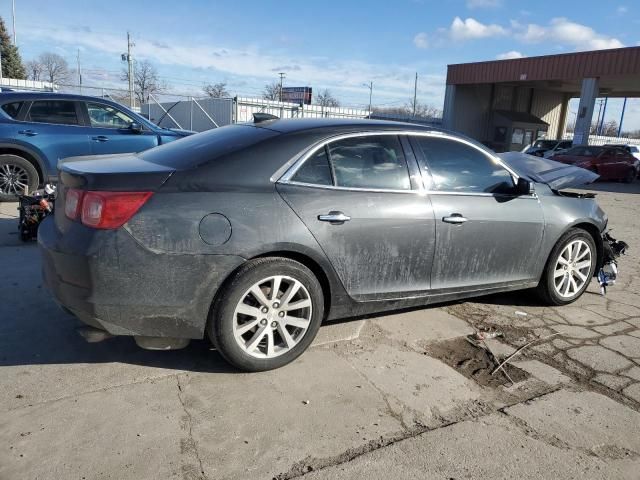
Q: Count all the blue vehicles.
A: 1